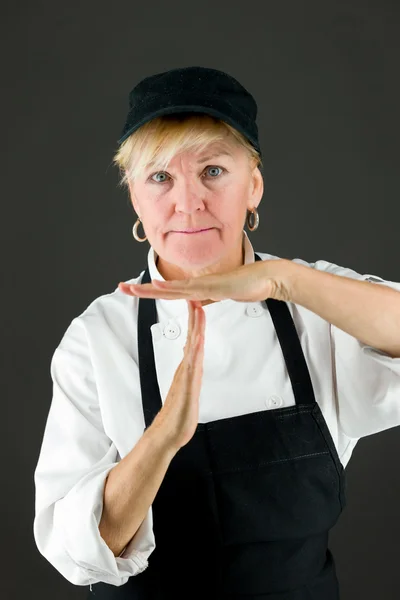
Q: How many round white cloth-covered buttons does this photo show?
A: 3